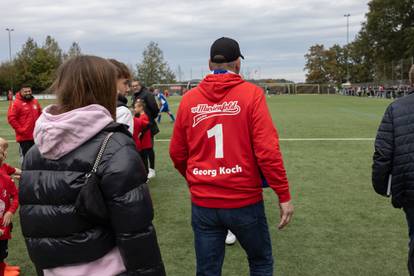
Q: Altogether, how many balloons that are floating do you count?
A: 0